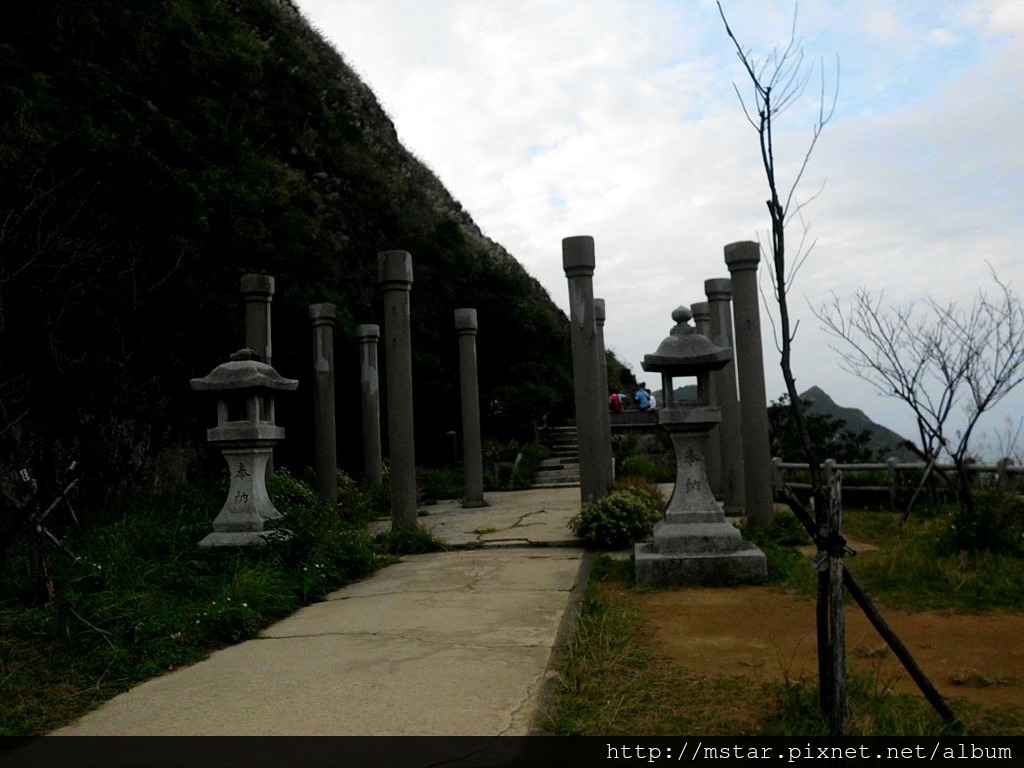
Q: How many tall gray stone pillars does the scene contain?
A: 10